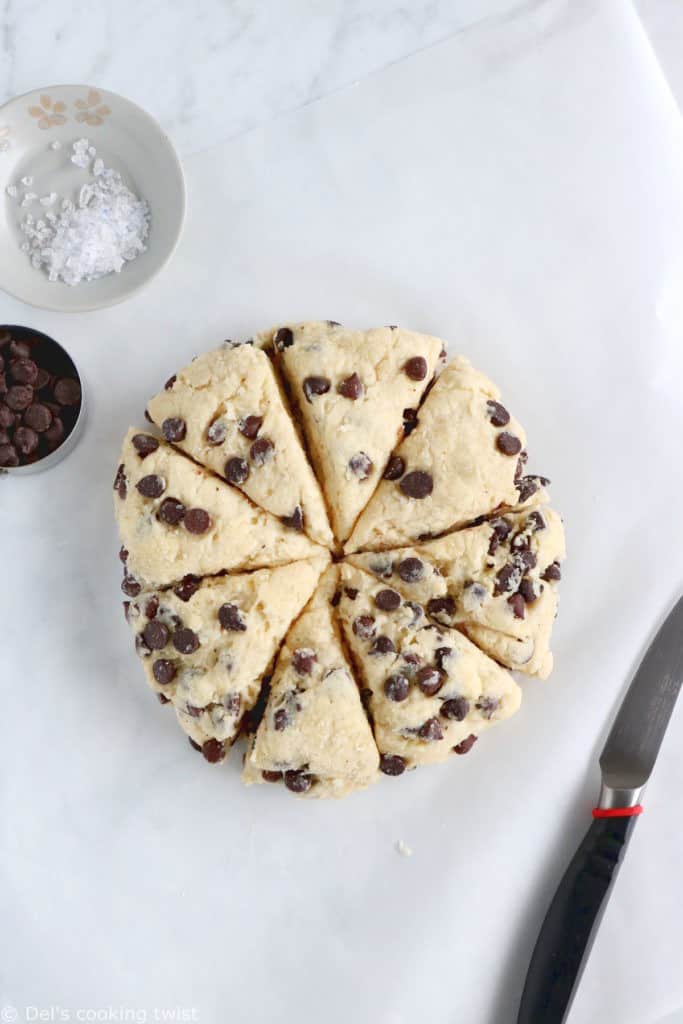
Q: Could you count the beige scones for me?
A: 8